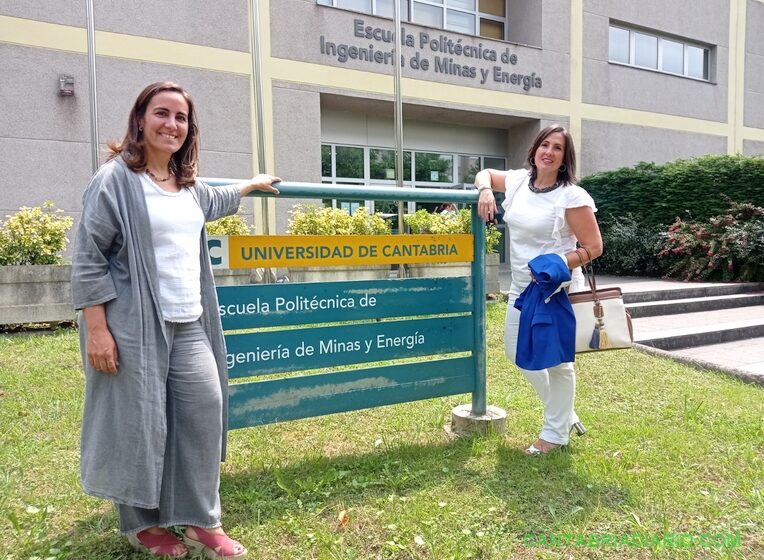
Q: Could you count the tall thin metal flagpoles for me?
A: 3